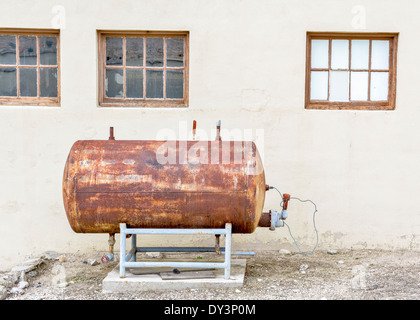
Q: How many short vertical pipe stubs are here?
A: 3